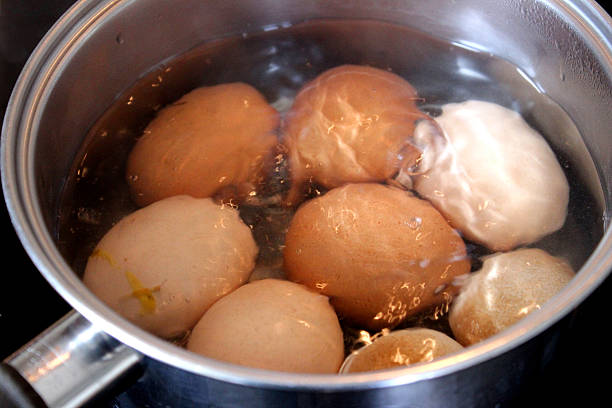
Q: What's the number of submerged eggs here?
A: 8